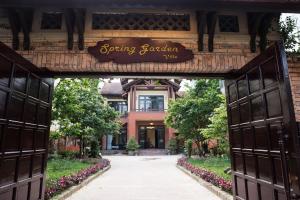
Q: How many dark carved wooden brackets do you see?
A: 8